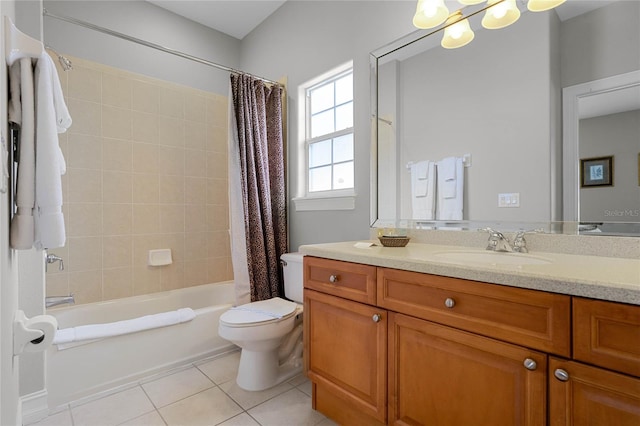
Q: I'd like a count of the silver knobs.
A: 5